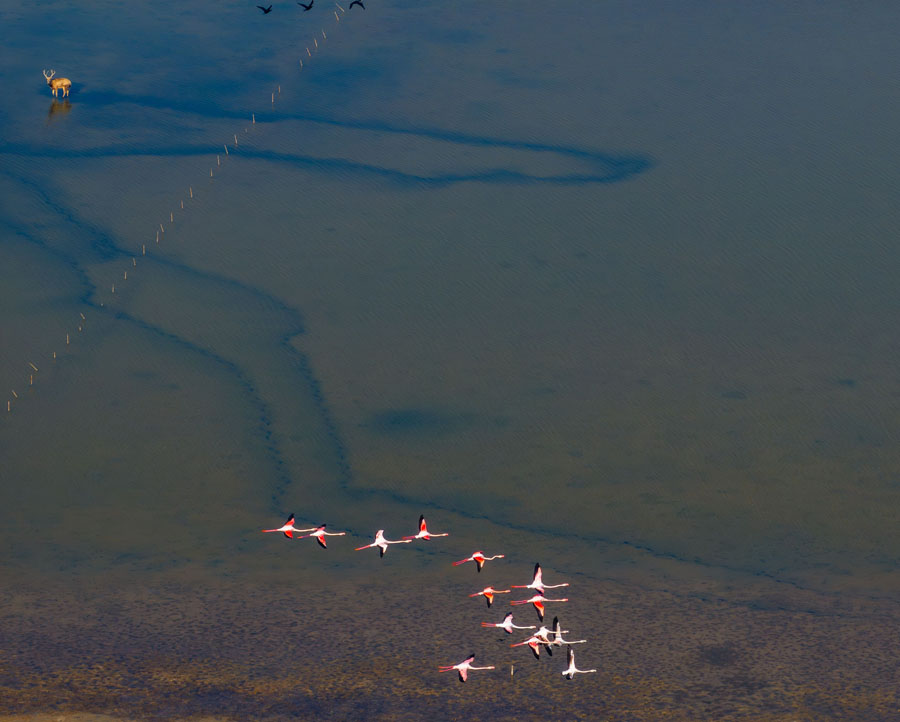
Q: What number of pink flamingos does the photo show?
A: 14